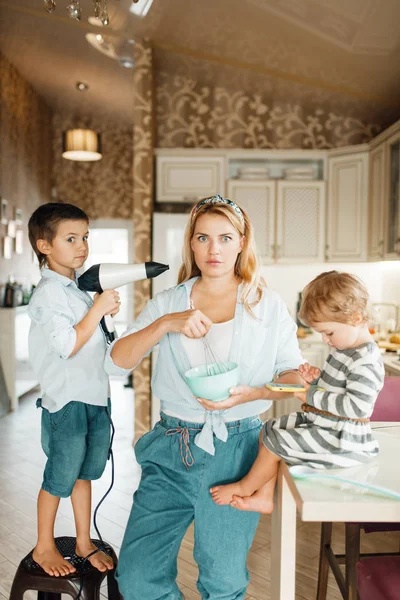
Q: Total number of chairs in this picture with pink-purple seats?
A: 2